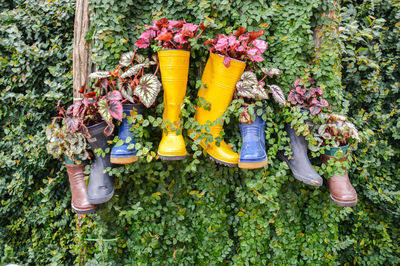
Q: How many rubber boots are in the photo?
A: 8